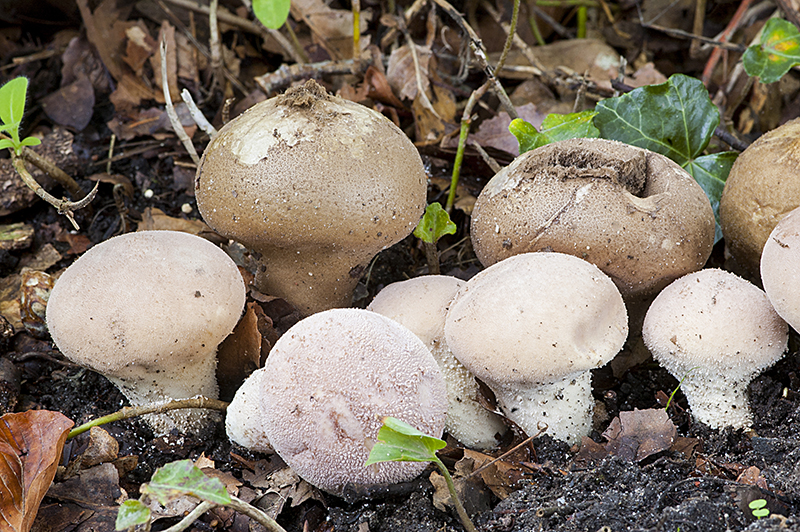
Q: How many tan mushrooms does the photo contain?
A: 3